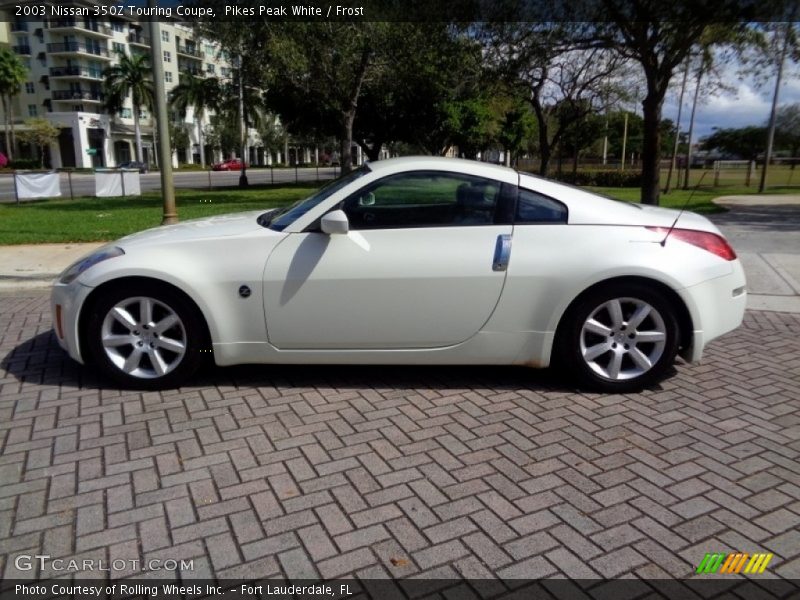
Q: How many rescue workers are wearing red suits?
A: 0